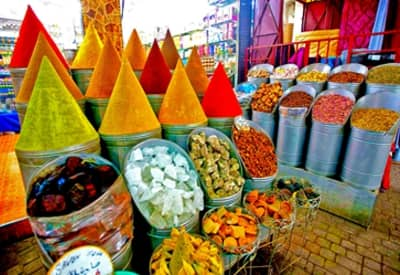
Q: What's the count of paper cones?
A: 12